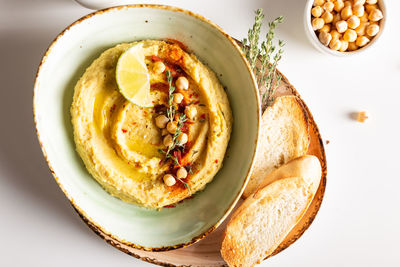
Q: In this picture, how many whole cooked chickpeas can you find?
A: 10